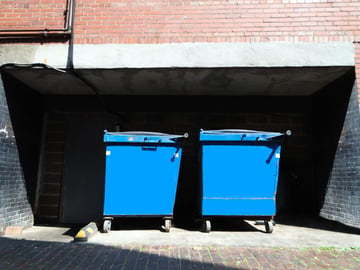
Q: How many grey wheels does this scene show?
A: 4